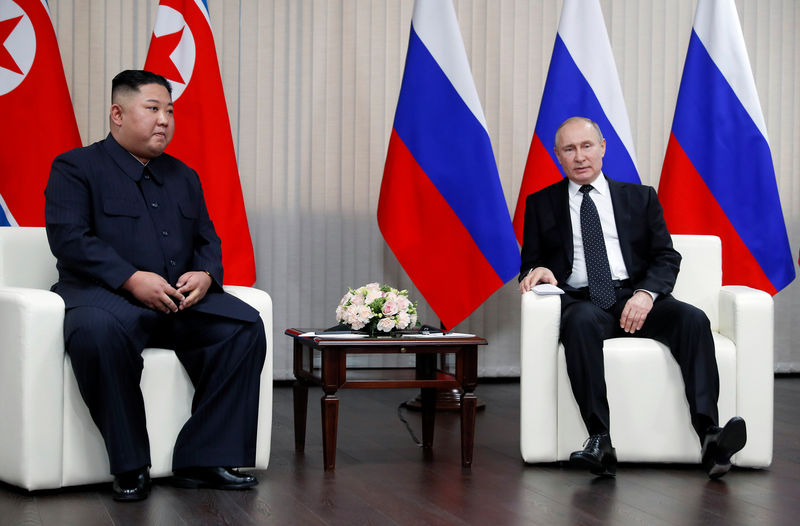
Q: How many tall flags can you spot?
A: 5